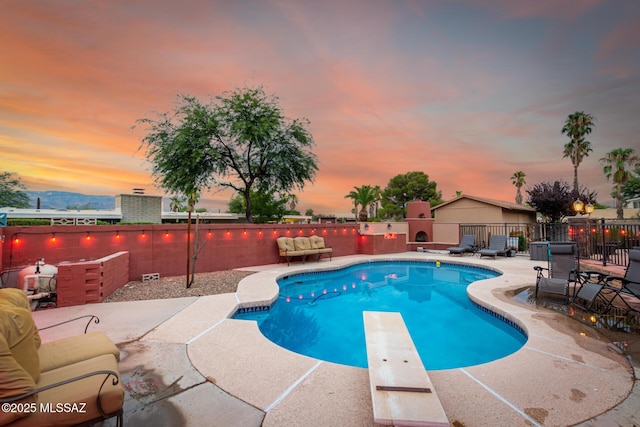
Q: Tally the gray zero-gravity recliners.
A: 2